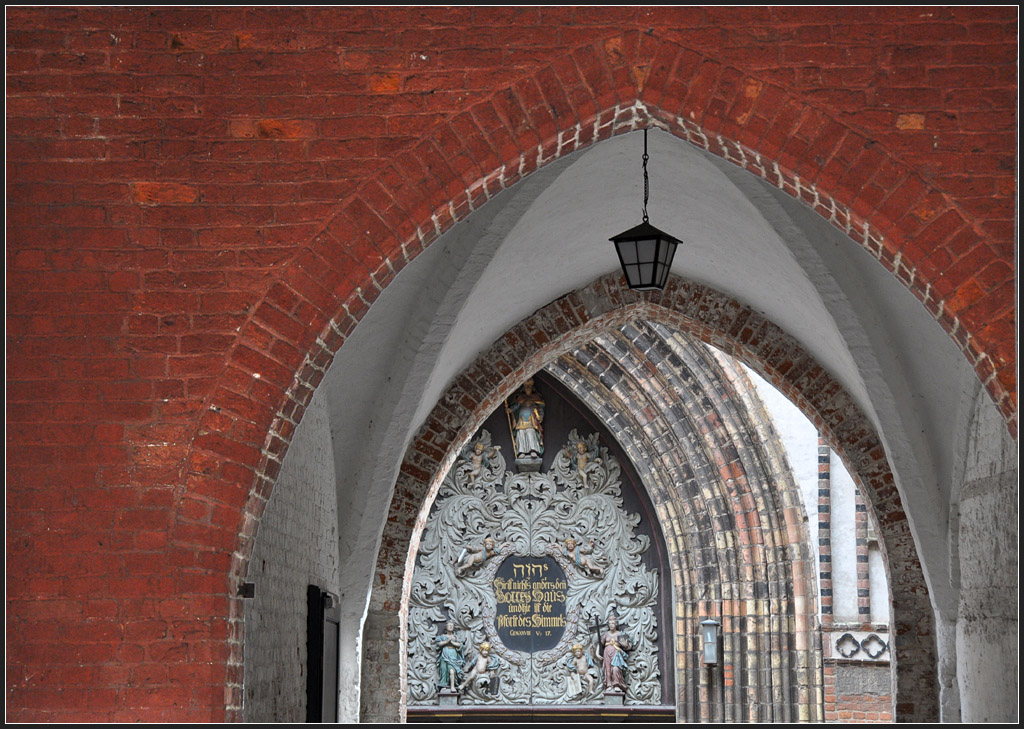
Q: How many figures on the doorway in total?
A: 9